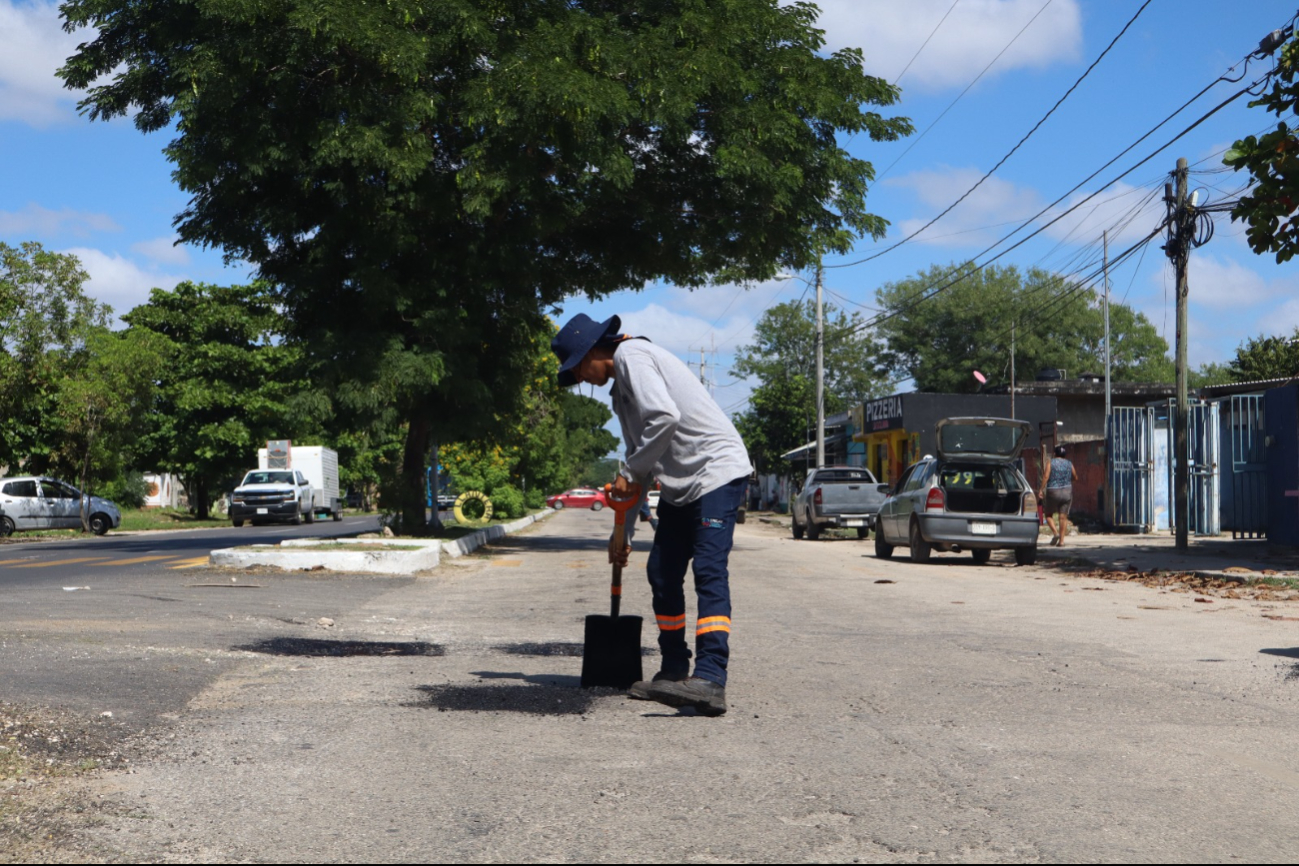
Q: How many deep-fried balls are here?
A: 0